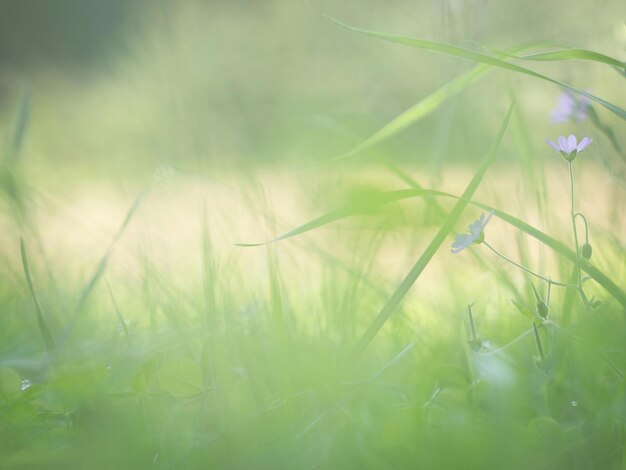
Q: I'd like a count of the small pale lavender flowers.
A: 3